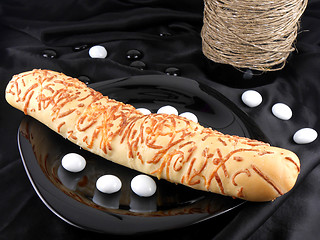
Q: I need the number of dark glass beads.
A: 7